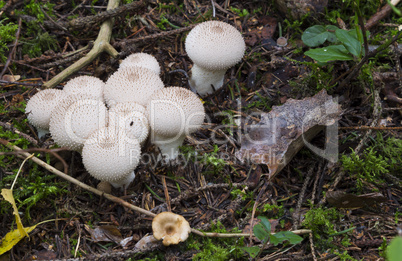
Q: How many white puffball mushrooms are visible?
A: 9